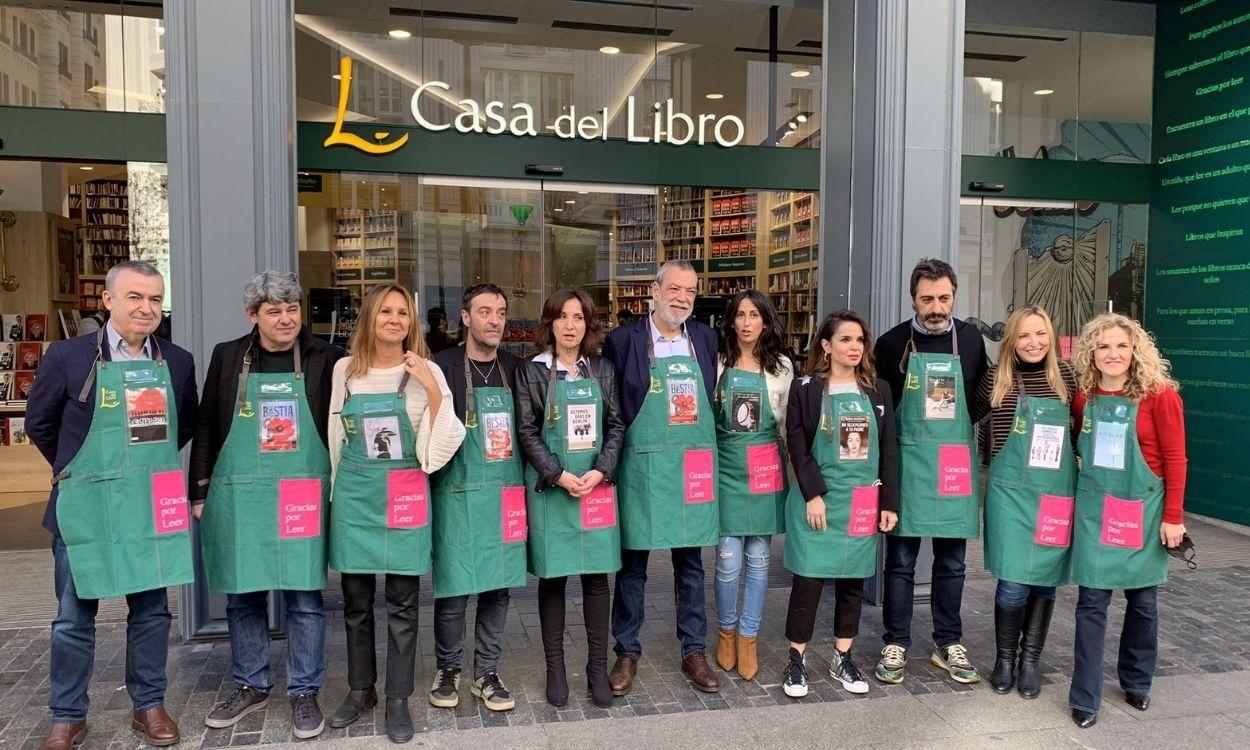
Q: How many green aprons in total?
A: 11